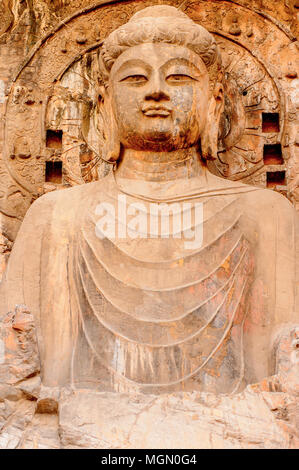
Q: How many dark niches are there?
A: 5